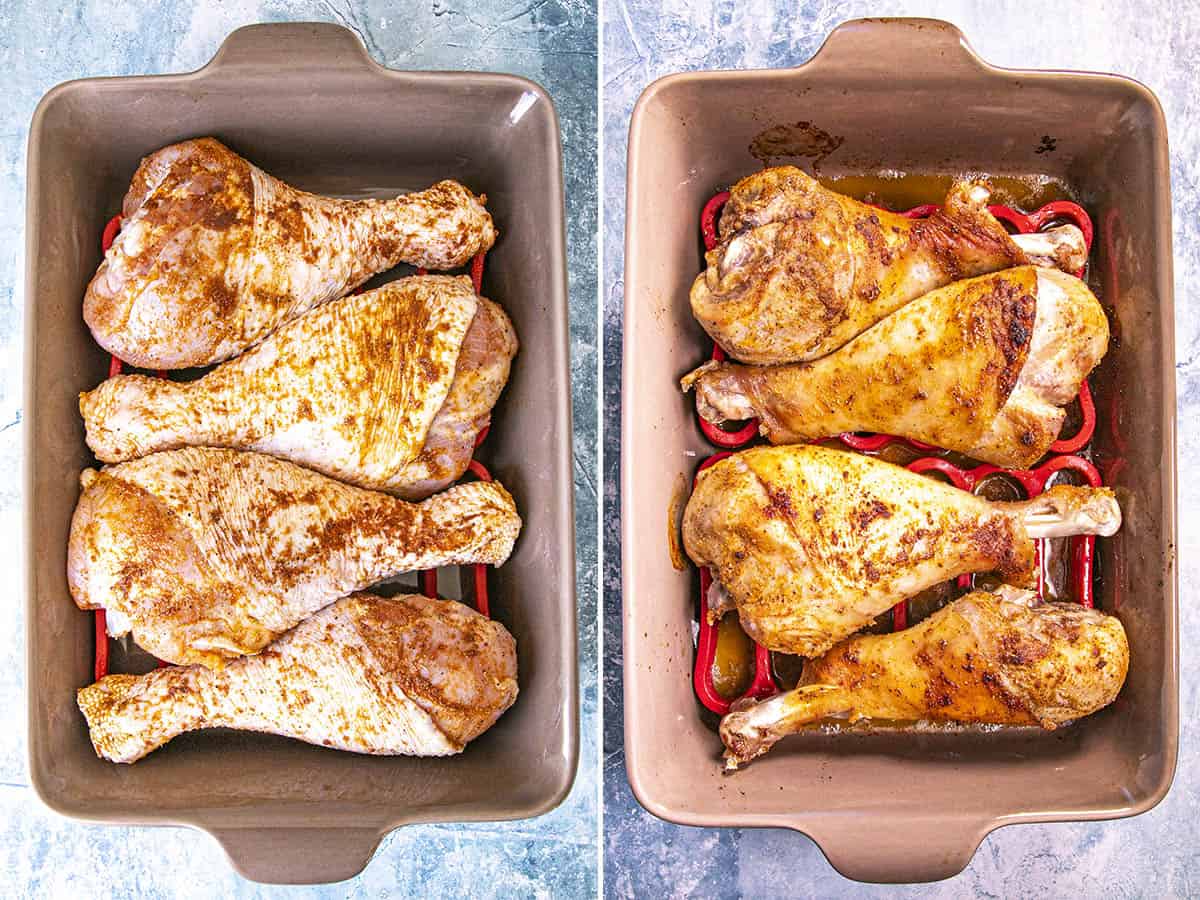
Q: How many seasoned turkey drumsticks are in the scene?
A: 8